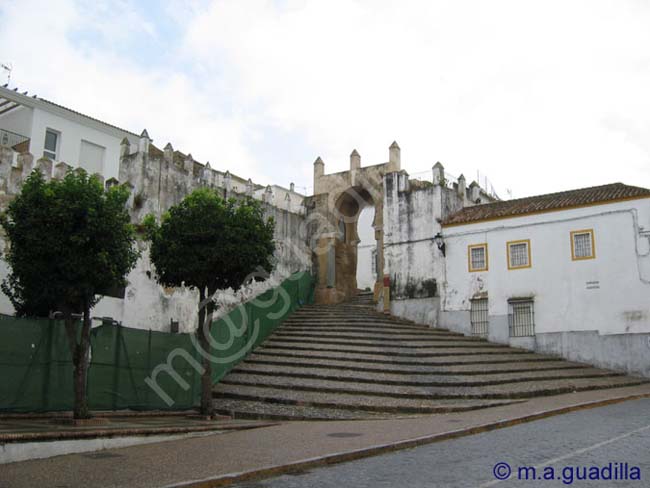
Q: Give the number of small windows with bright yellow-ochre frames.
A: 3